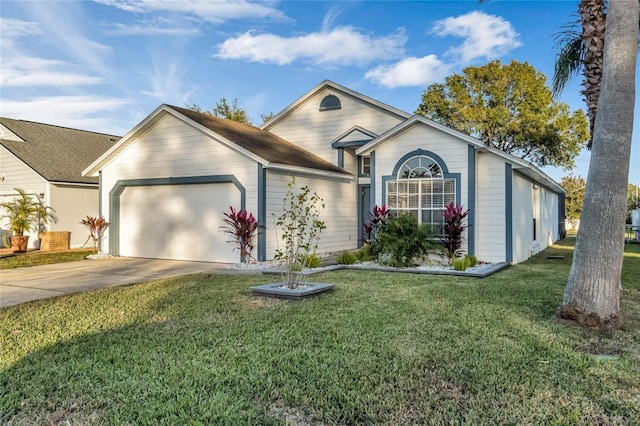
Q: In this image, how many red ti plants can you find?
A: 4